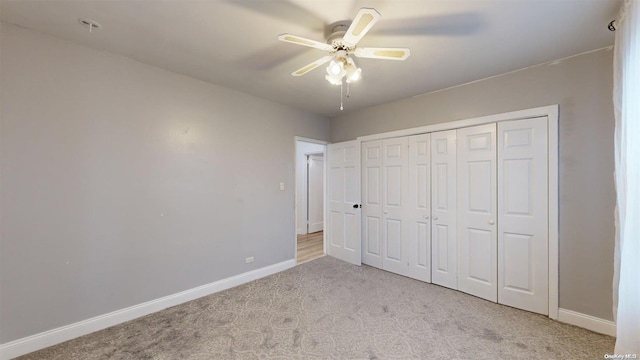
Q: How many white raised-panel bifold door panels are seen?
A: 6